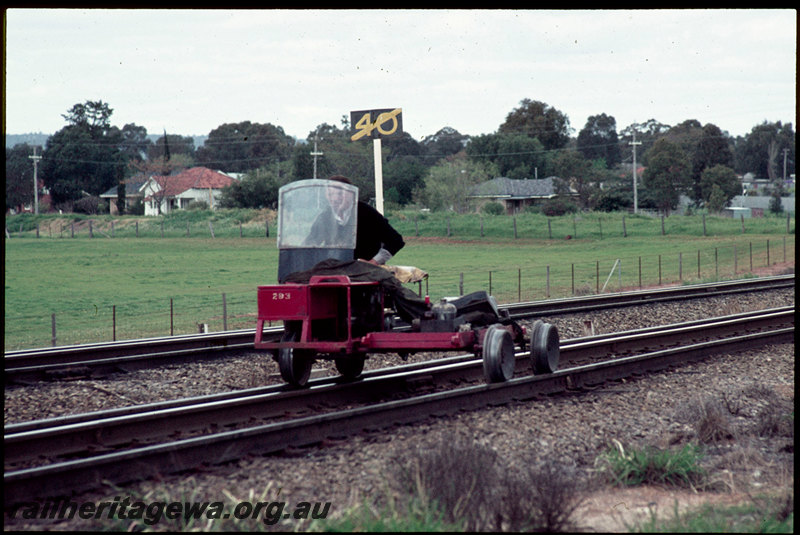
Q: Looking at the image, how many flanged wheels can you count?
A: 4